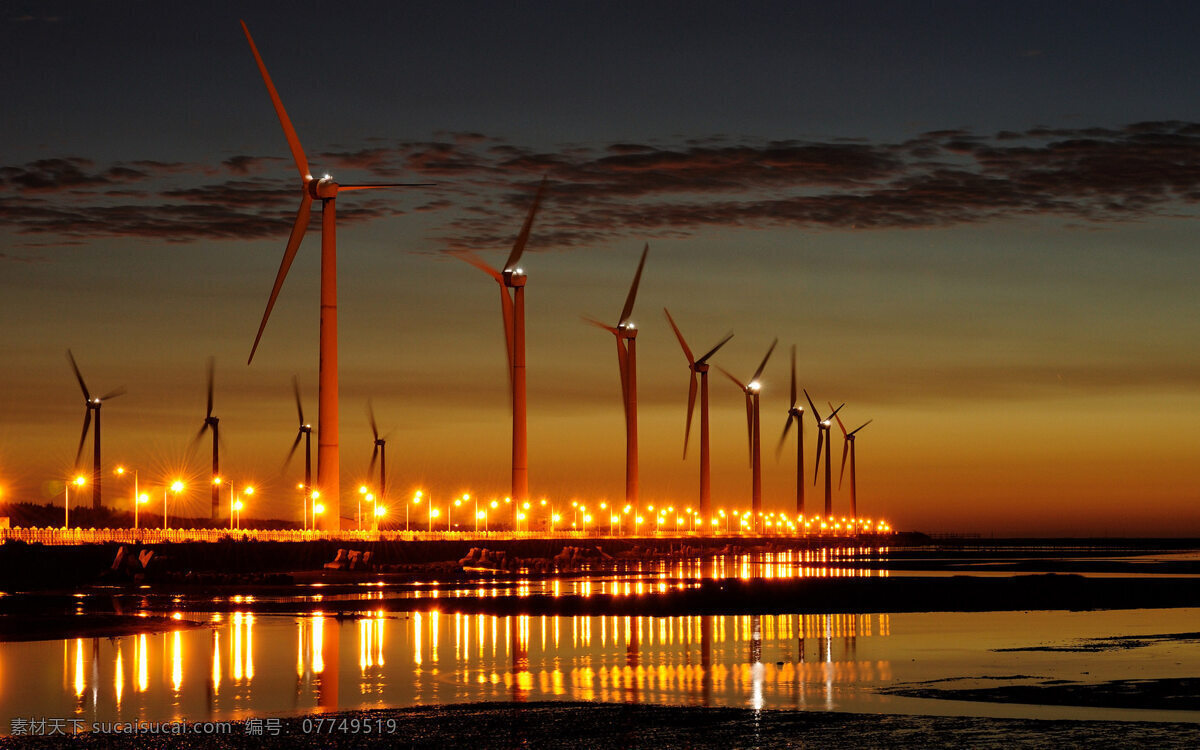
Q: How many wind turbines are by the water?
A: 12